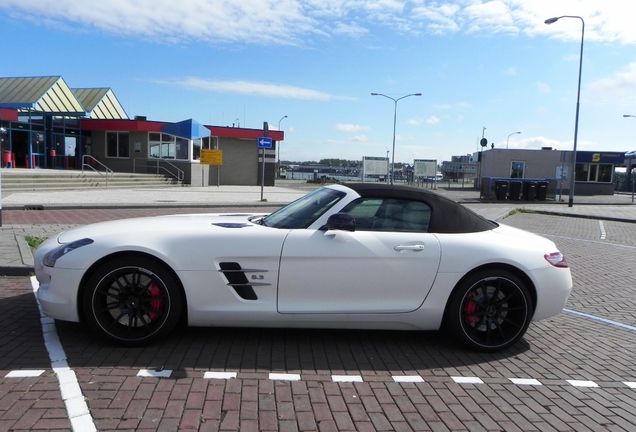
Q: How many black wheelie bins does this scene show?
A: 4